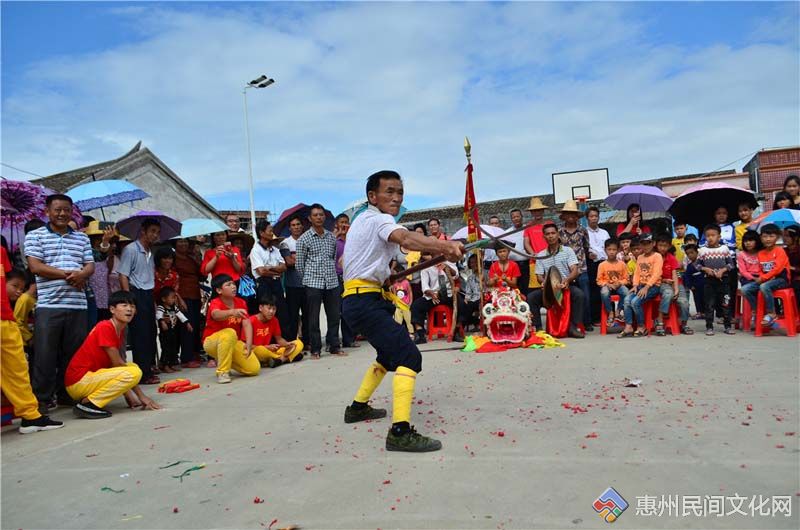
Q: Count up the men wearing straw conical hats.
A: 2